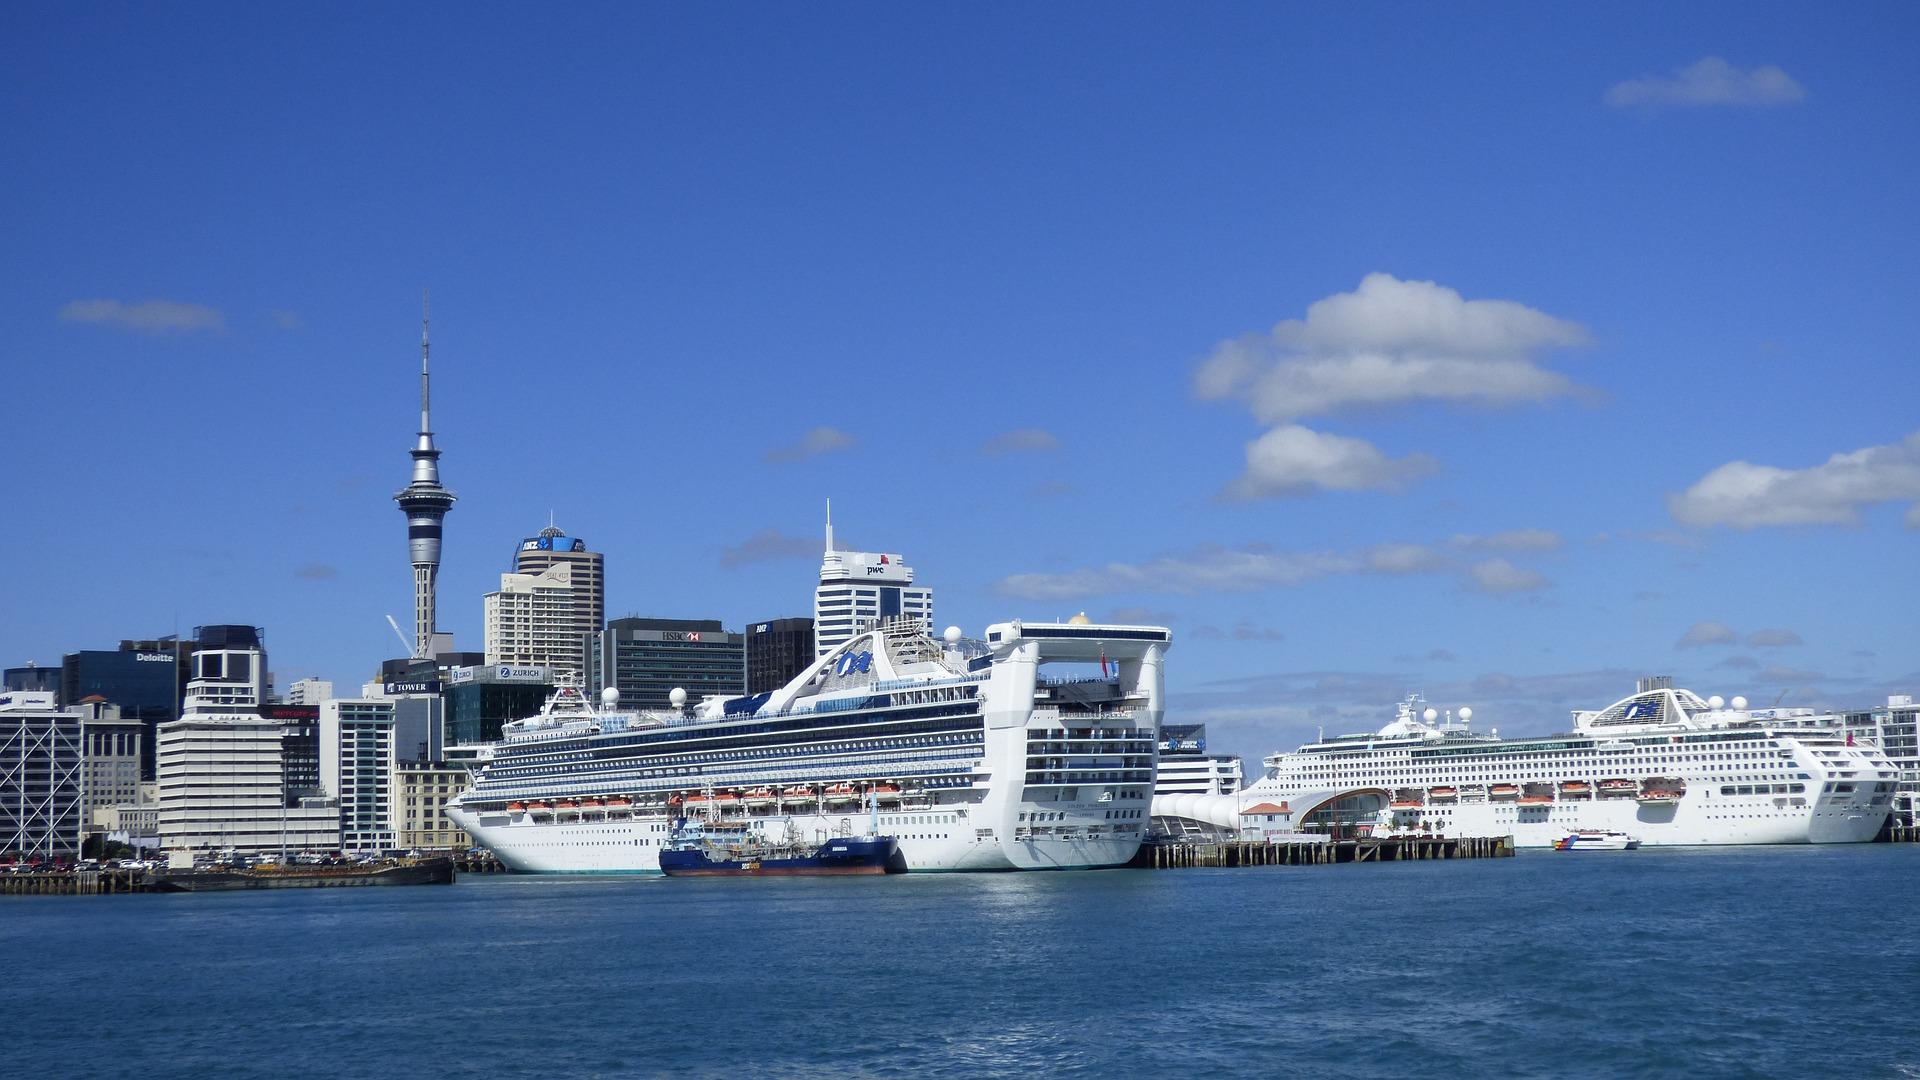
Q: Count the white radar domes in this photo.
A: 7